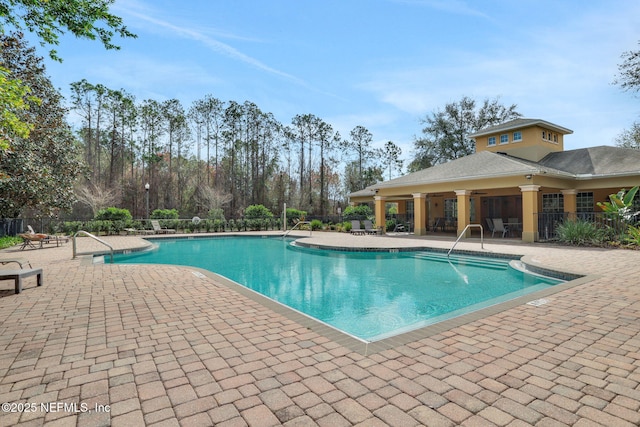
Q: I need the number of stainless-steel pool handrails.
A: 3